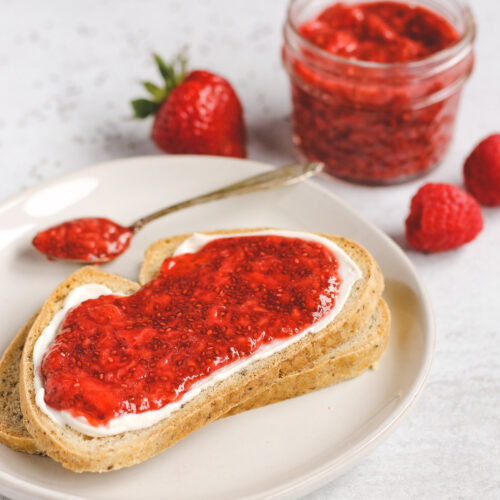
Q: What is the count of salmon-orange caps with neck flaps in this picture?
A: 0